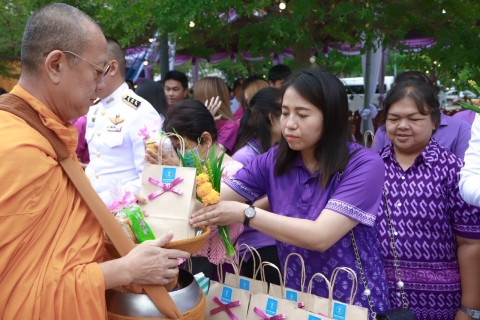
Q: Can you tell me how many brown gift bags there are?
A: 7